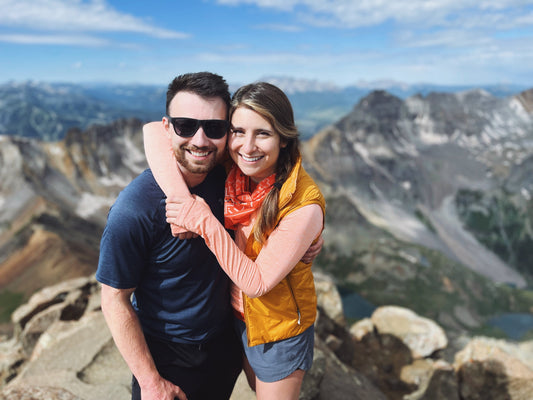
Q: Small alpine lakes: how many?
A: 2